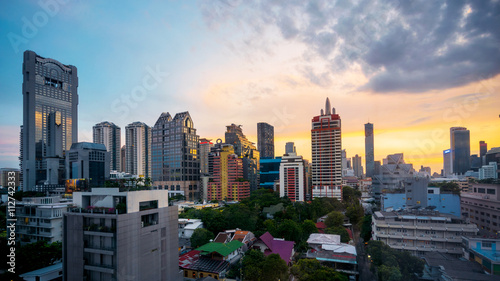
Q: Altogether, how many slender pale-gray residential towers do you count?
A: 2